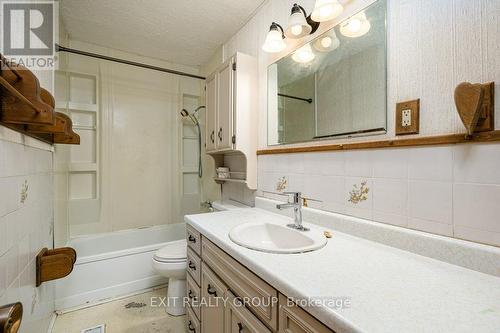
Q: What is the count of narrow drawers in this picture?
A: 4